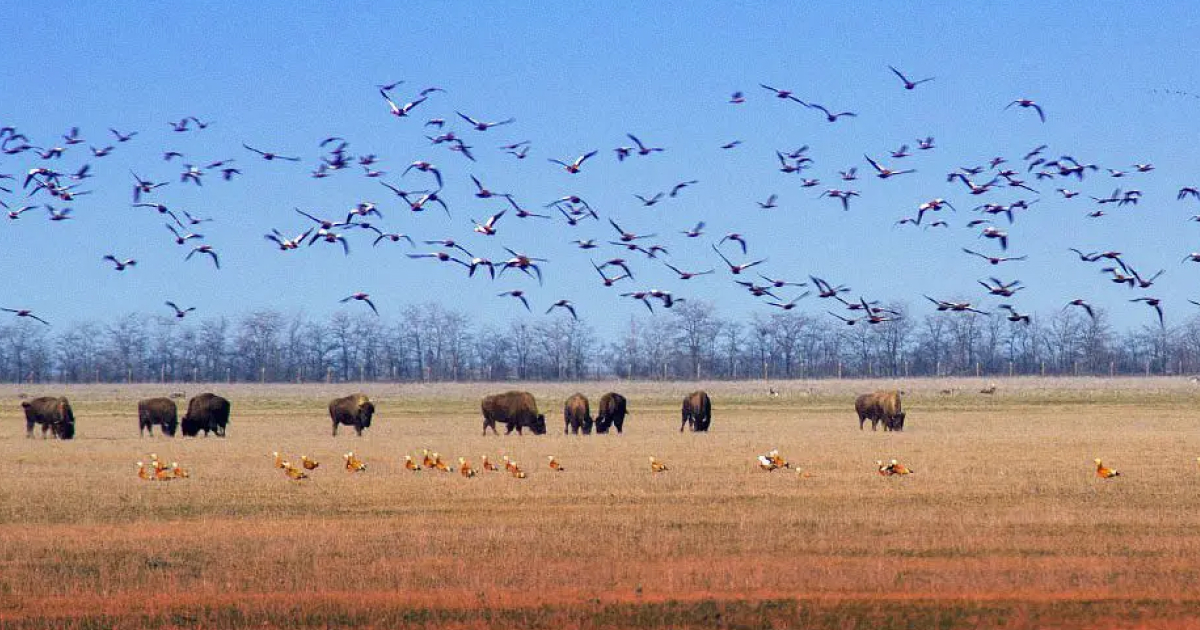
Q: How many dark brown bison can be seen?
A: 9